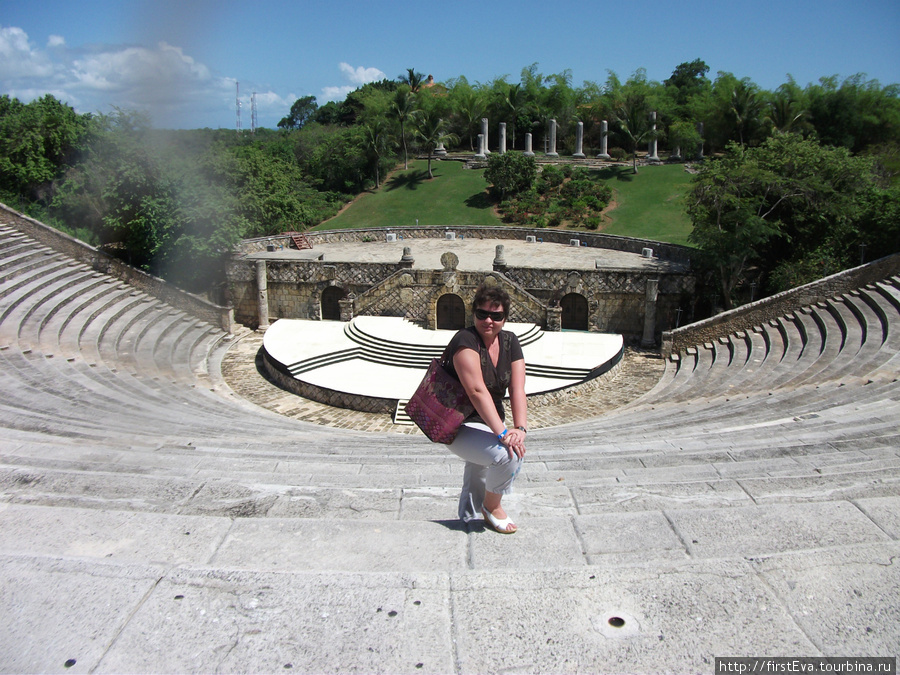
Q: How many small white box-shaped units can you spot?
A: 5